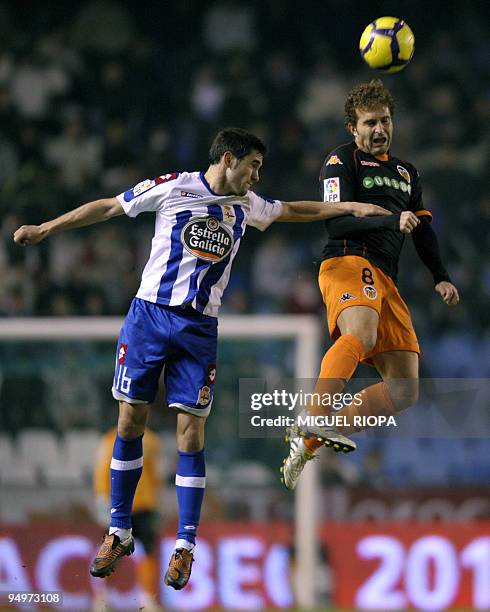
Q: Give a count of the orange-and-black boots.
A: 2